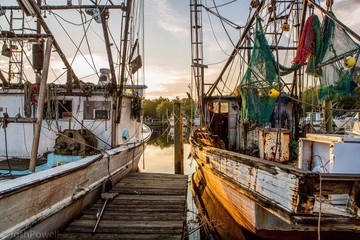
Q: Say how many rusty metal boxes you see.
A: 1